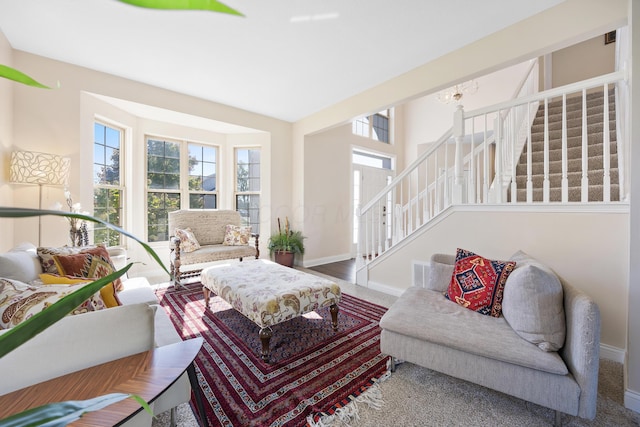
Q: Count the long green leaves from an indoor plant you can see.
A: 5